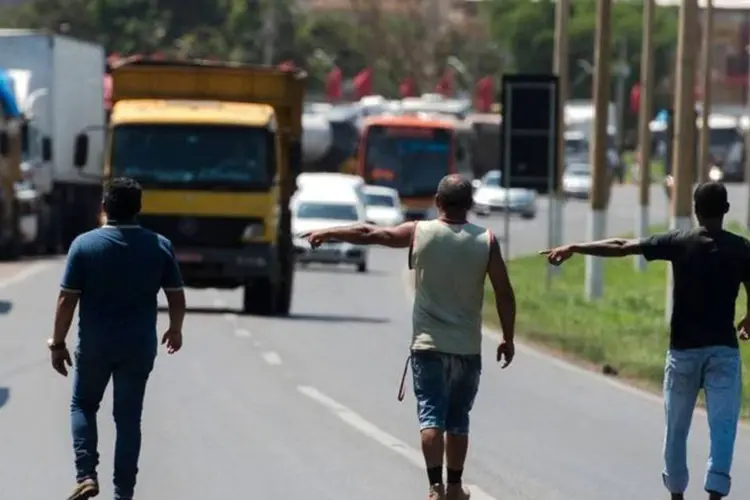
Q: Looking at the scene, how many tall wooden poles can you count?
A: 5